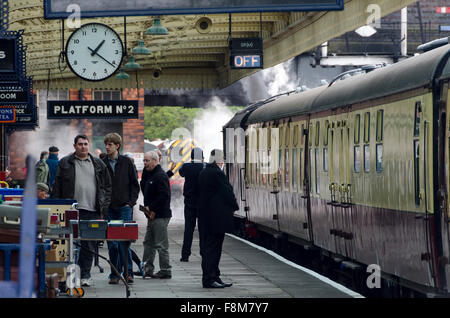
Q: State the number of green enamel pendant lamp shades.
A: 4